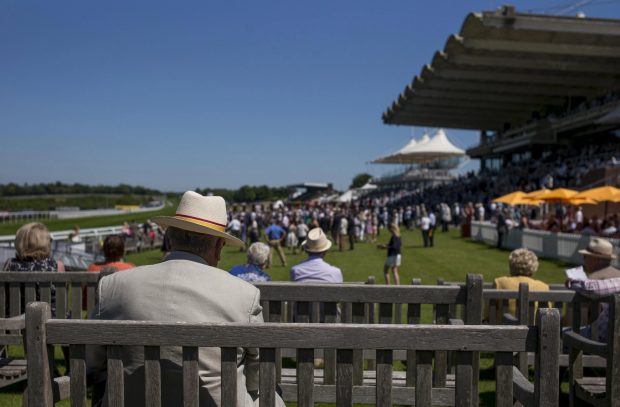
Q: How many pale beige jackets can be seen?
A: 1